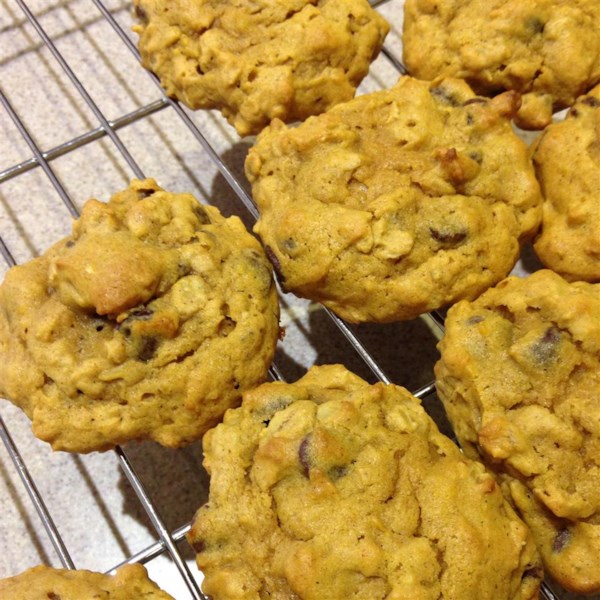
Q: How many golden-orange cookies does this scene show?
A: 8